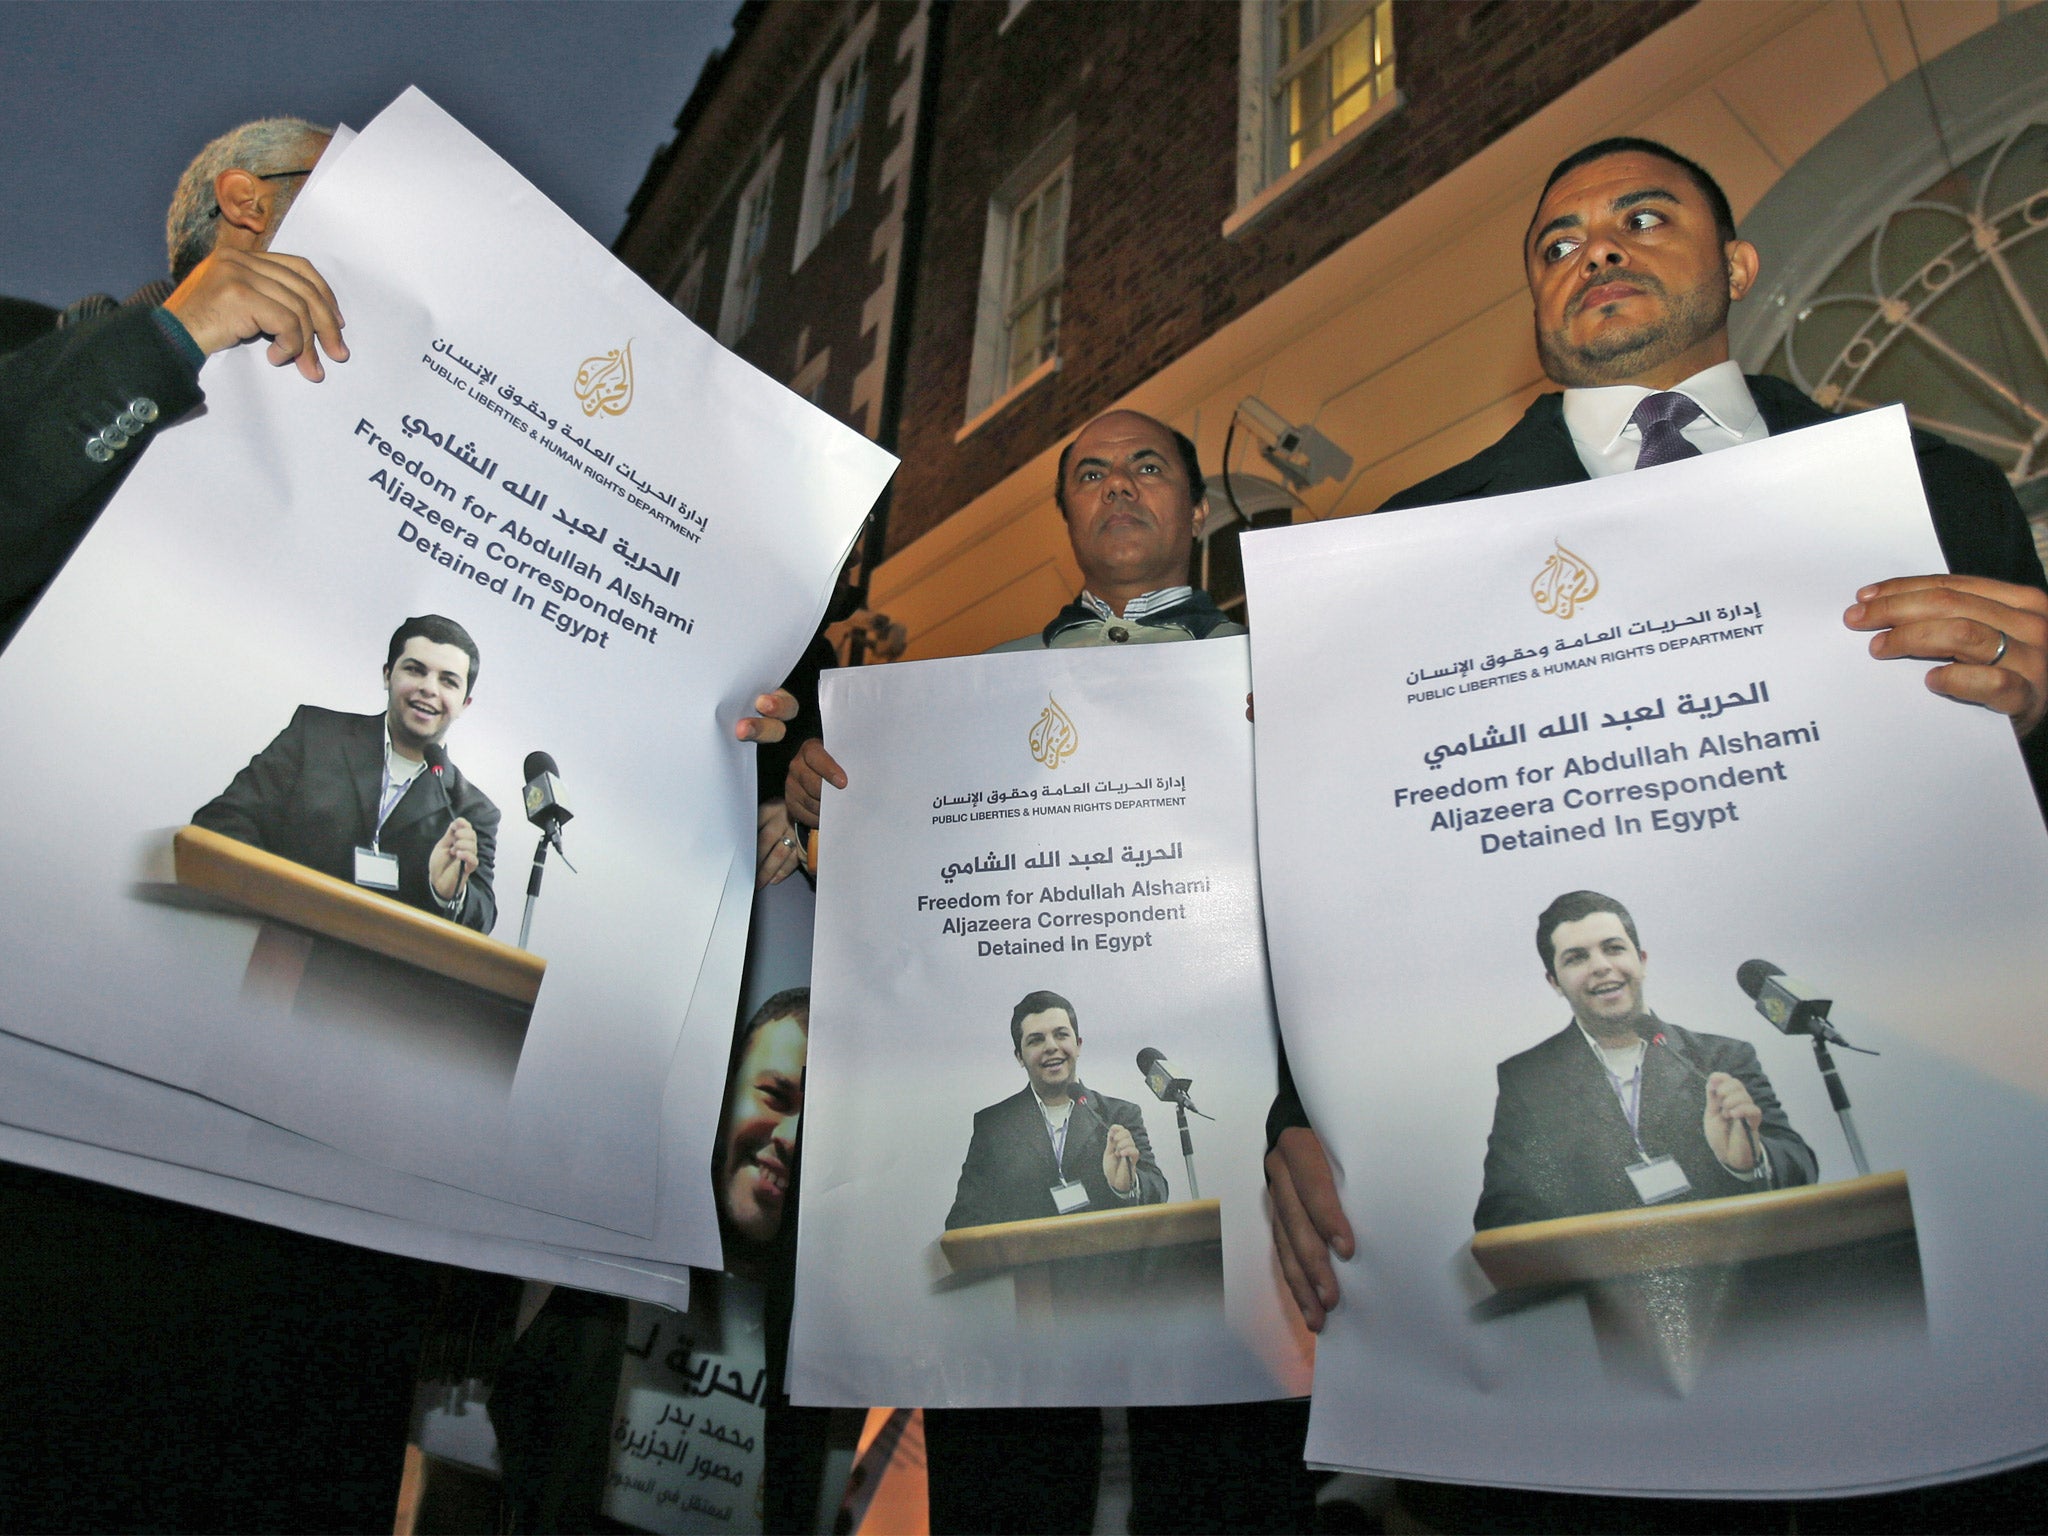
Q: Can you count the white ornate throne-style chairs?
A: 0